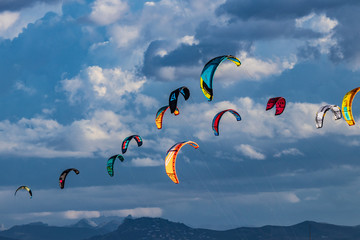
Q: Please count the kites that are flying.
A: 12